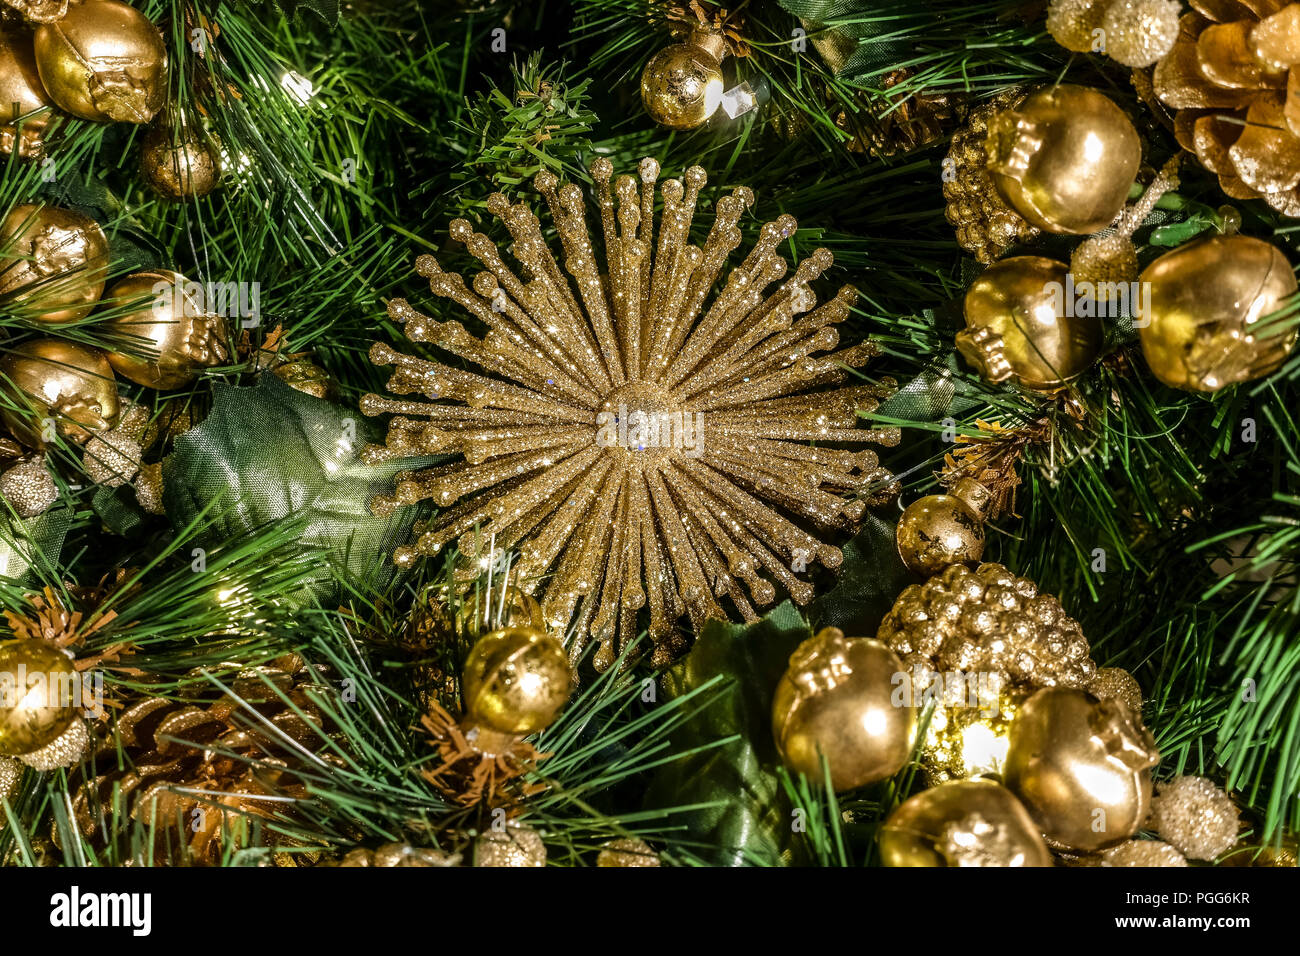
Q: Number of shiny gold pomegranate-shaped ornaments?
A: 11